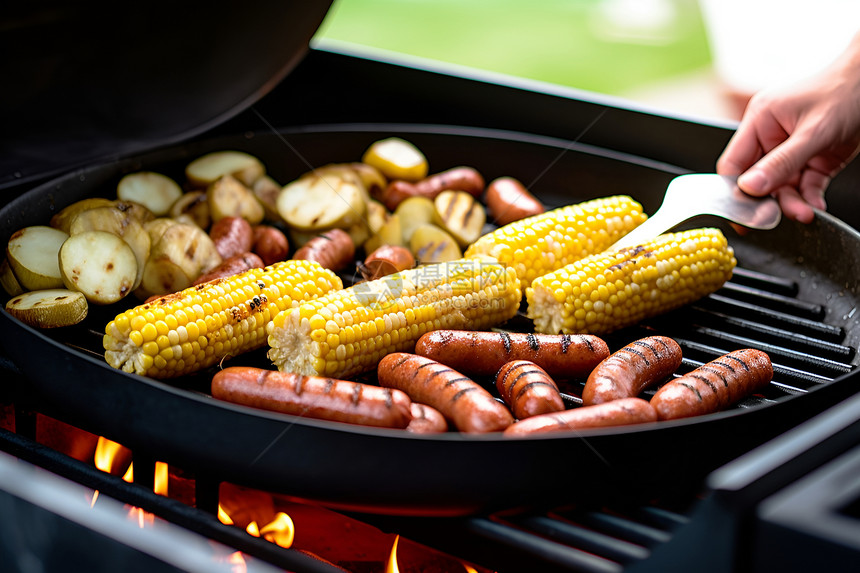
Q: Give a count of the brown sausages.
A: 15